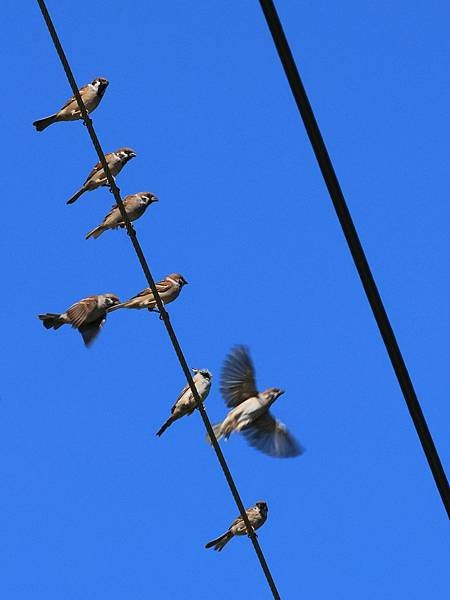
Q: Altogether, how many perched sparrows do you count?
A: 6